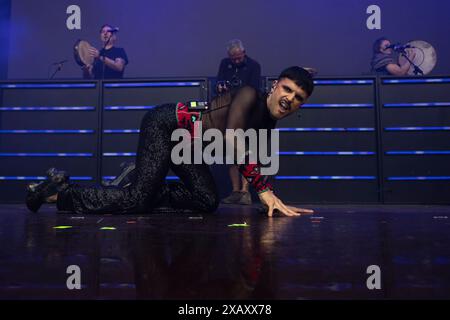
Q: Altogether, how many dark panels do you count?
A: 4